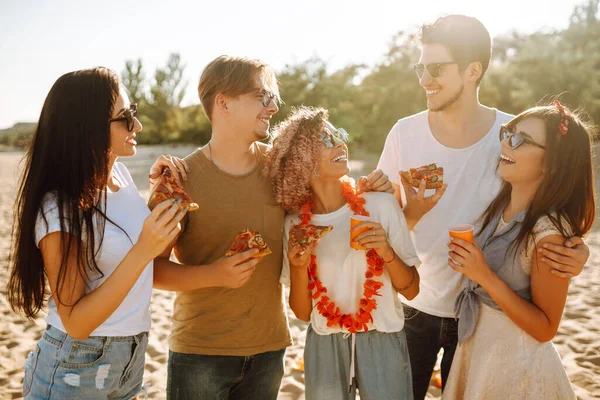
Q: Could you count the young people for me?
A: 5